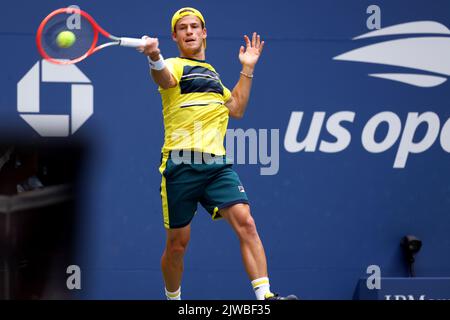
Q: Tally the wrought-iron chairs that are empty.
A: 0